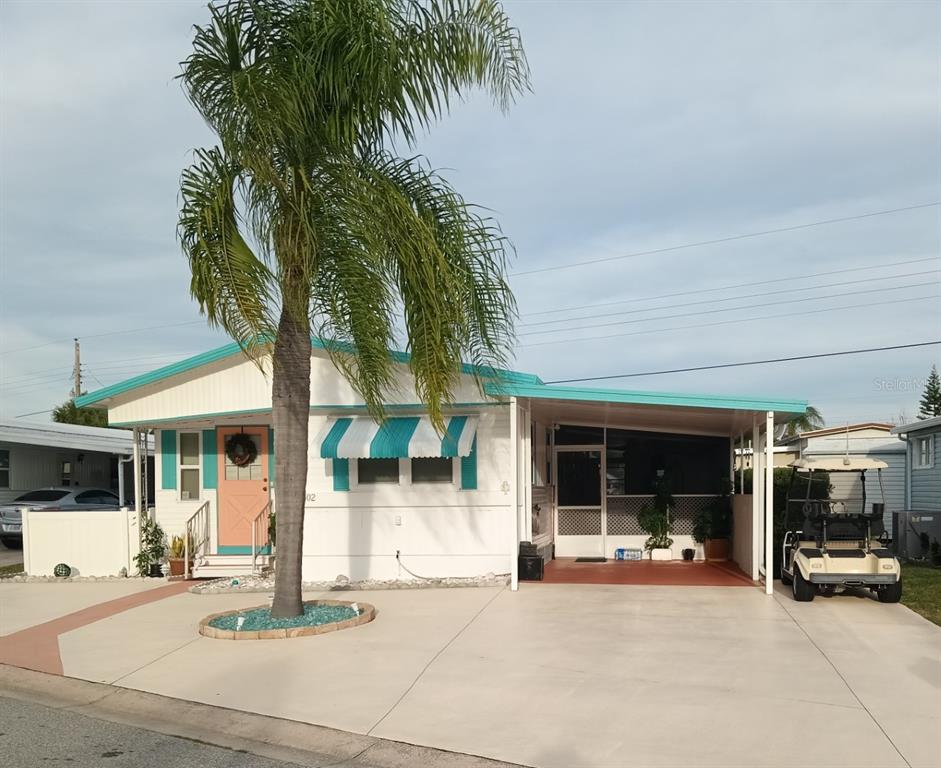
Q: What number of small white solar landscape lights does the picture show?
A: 2